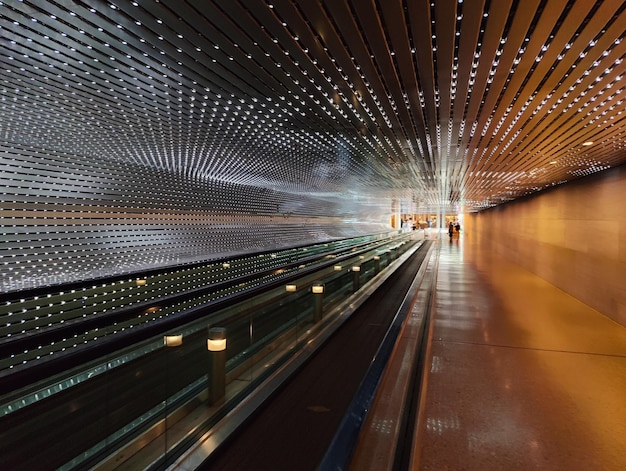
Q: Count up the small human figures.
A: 2